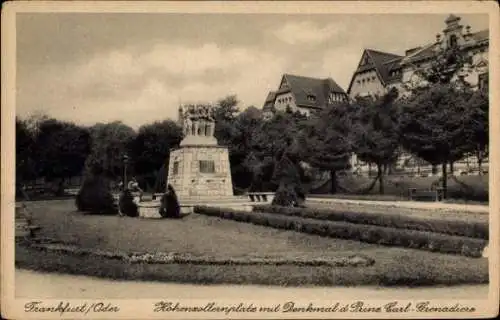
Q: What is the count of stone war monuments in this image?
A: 1